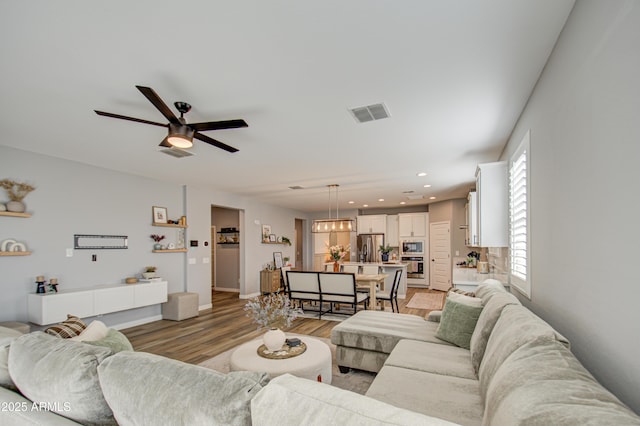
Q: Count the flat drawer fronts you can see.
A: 3